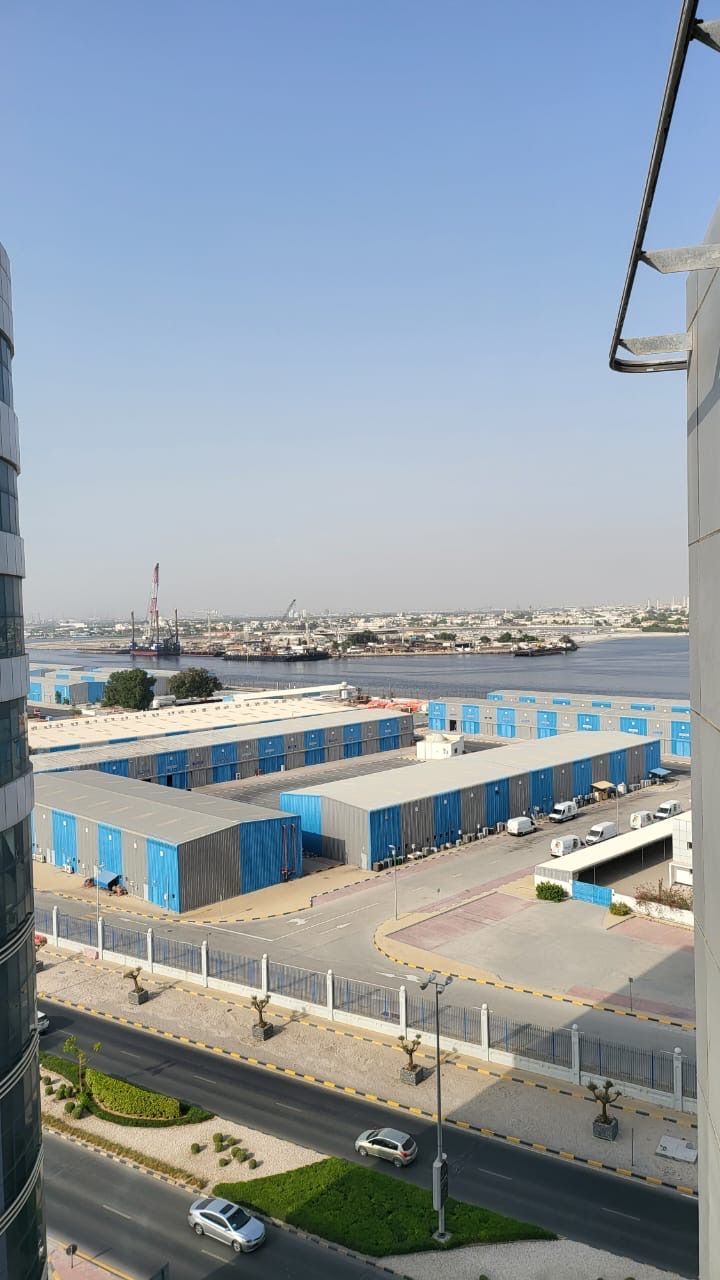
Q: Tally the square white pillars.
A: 10